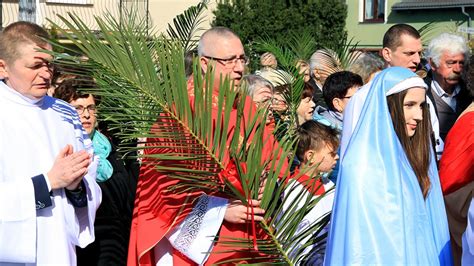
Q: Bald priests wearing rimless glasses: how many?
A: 1